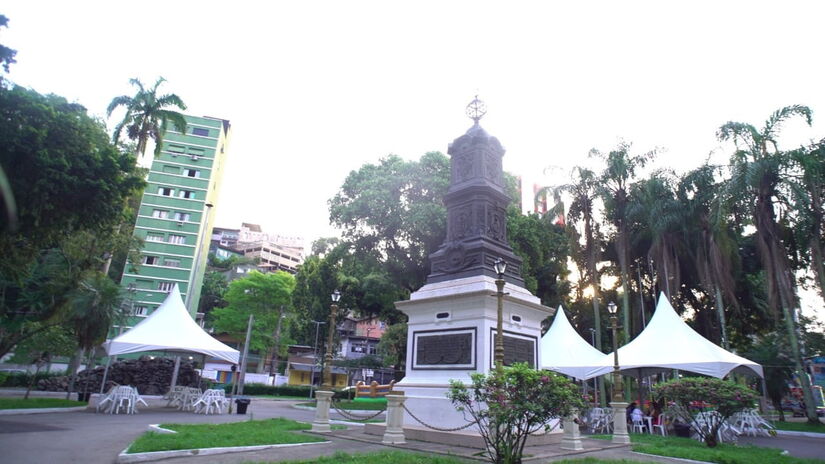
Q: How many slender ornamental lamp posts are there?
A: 3